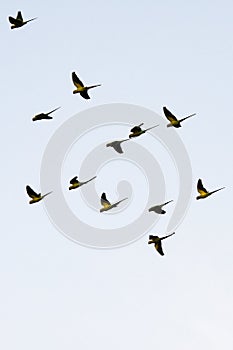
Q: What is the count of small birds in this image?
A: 12